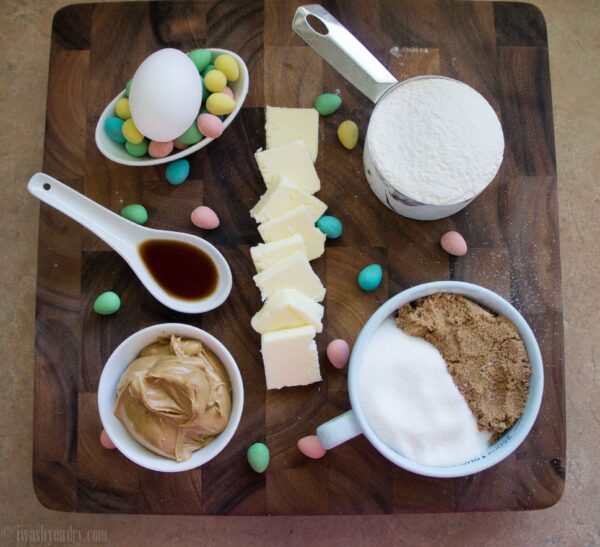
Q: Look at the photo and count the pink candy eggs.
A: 9